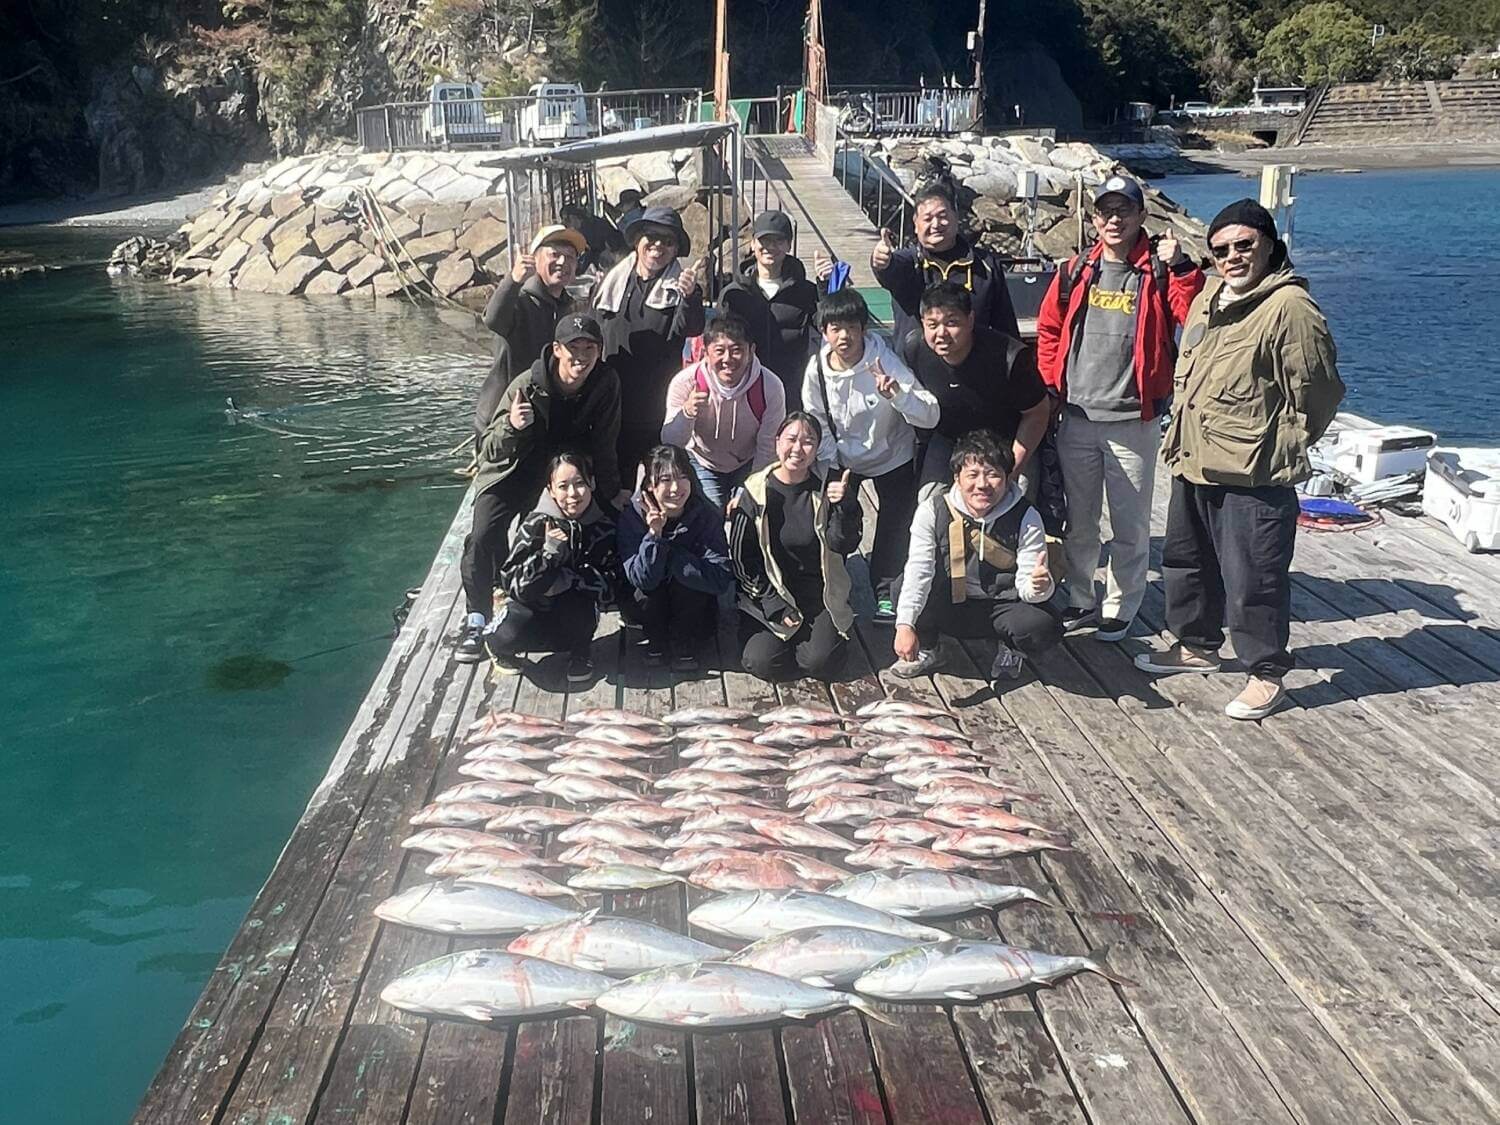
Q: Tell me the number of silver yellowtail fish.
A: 8